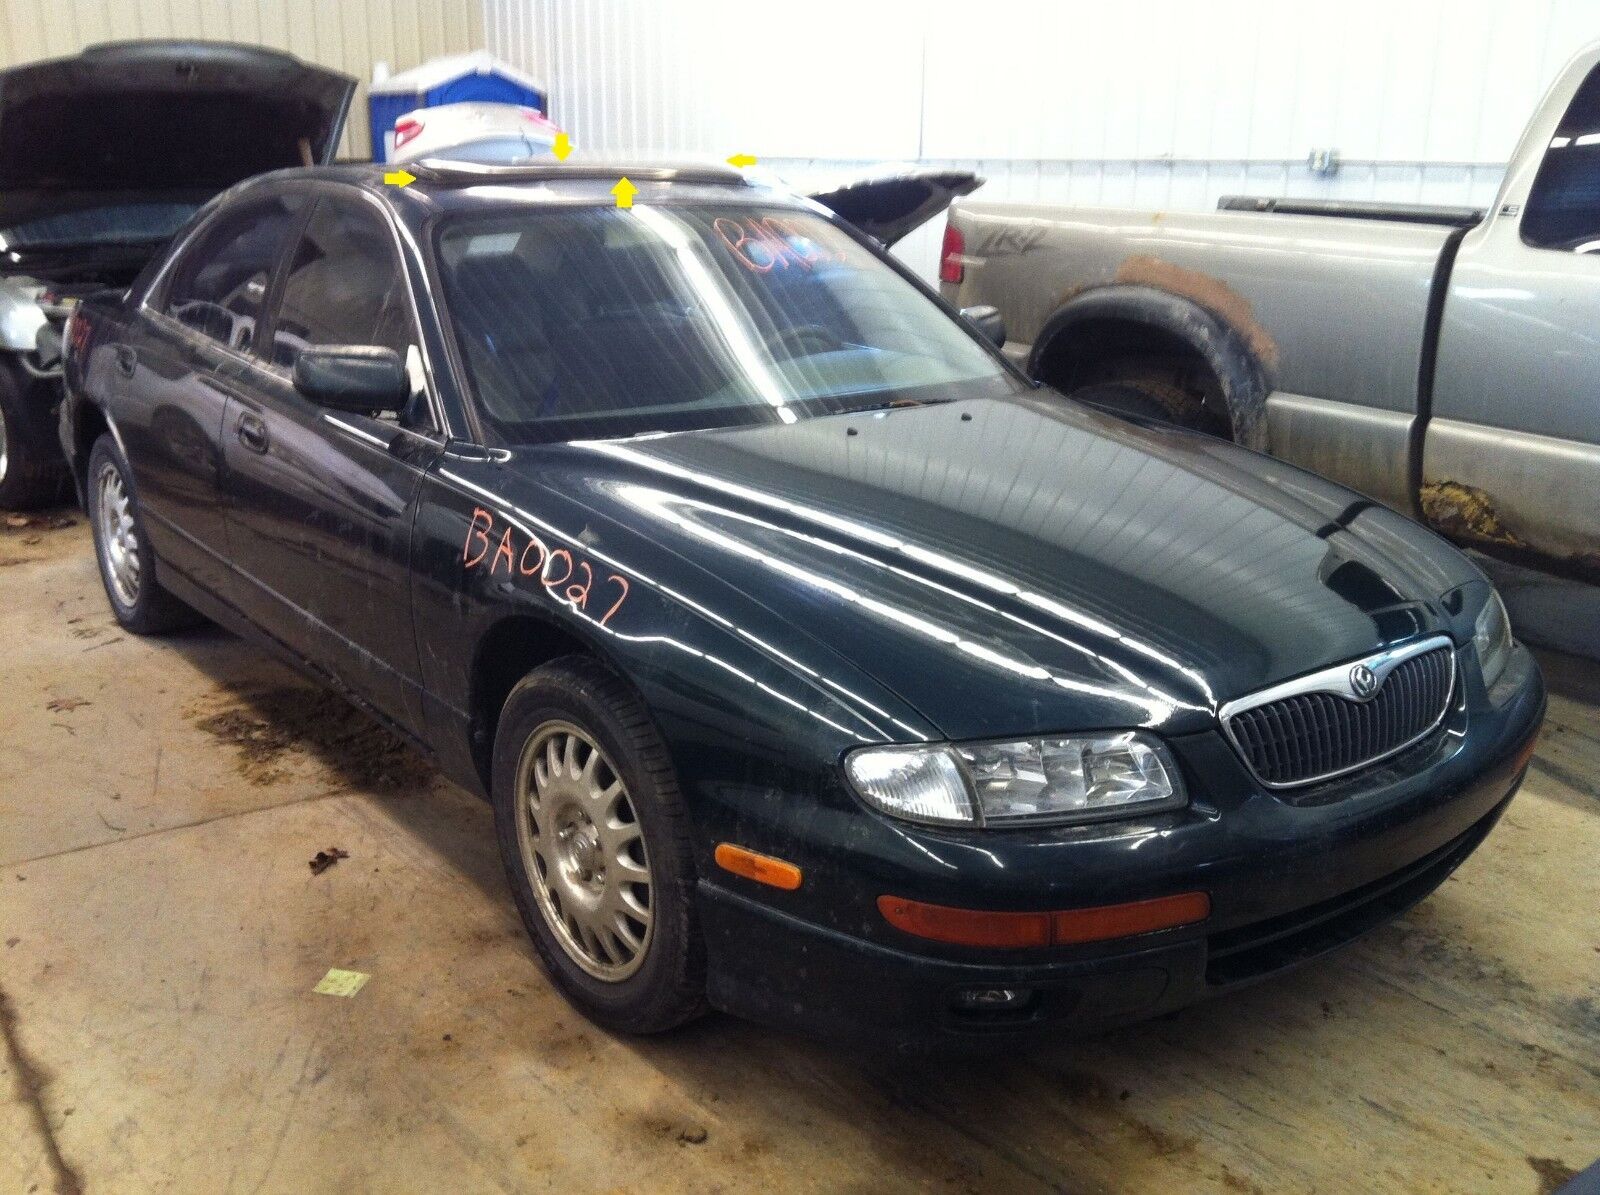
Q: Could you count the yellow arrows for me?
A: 4